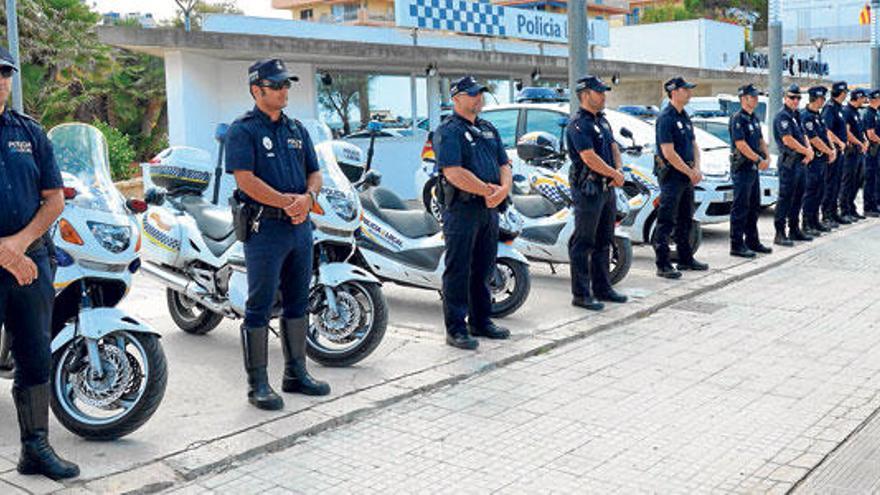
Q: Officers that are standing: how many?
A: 11